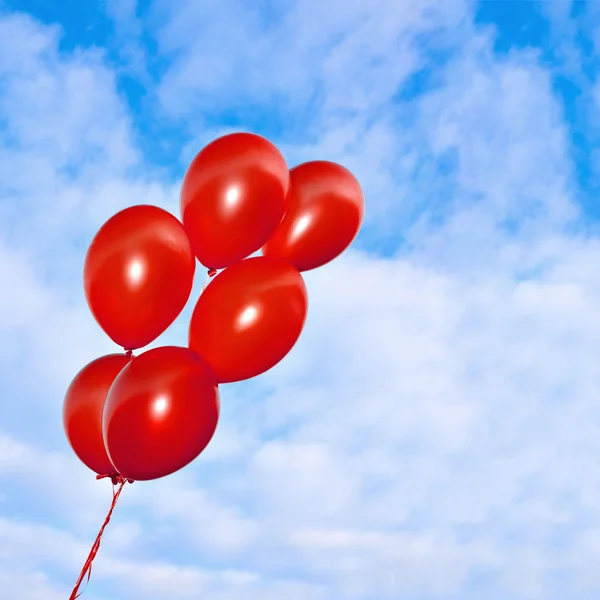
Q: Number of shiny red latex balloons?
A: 6